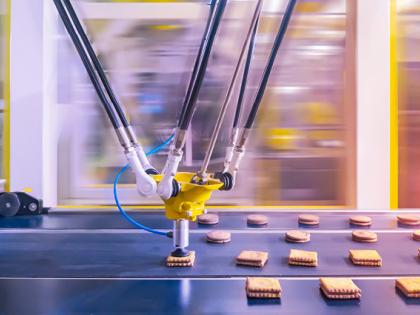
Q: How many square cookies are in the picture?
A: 7